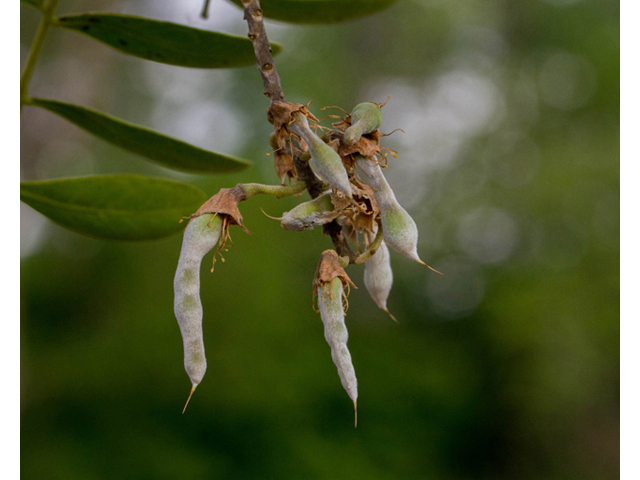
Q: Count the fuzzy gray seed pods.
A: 7